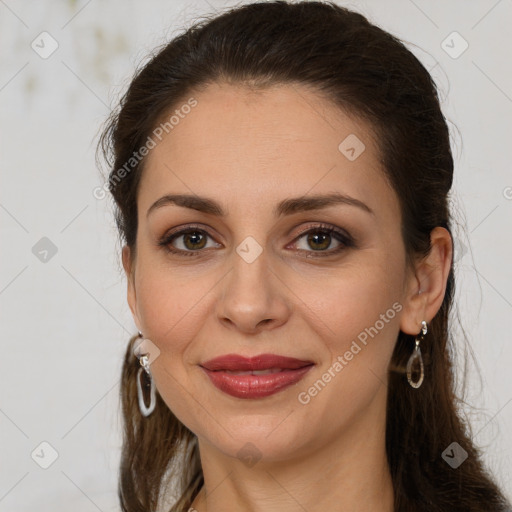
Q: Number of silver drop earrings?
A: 2